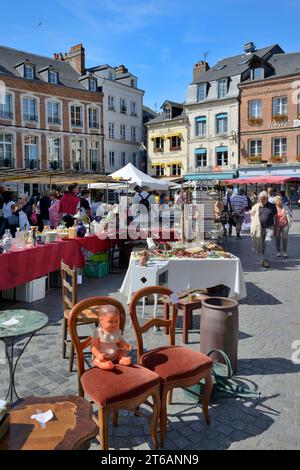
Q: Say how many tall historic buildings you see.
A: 5